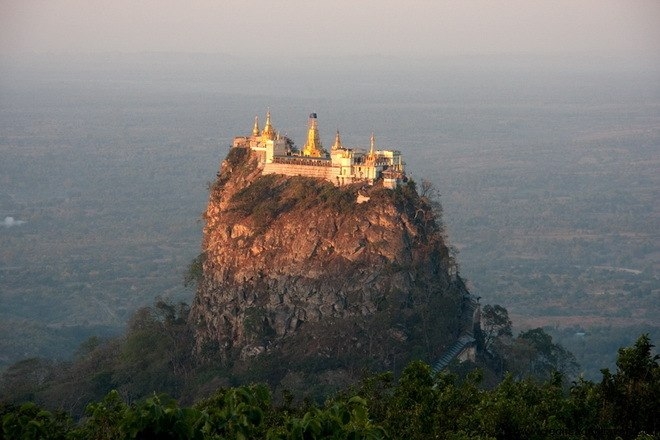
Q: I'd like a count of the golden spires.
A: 5